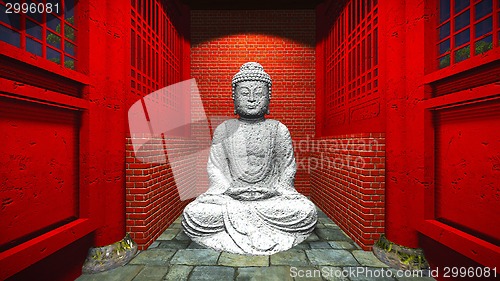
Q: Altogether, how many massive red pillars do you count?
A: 2